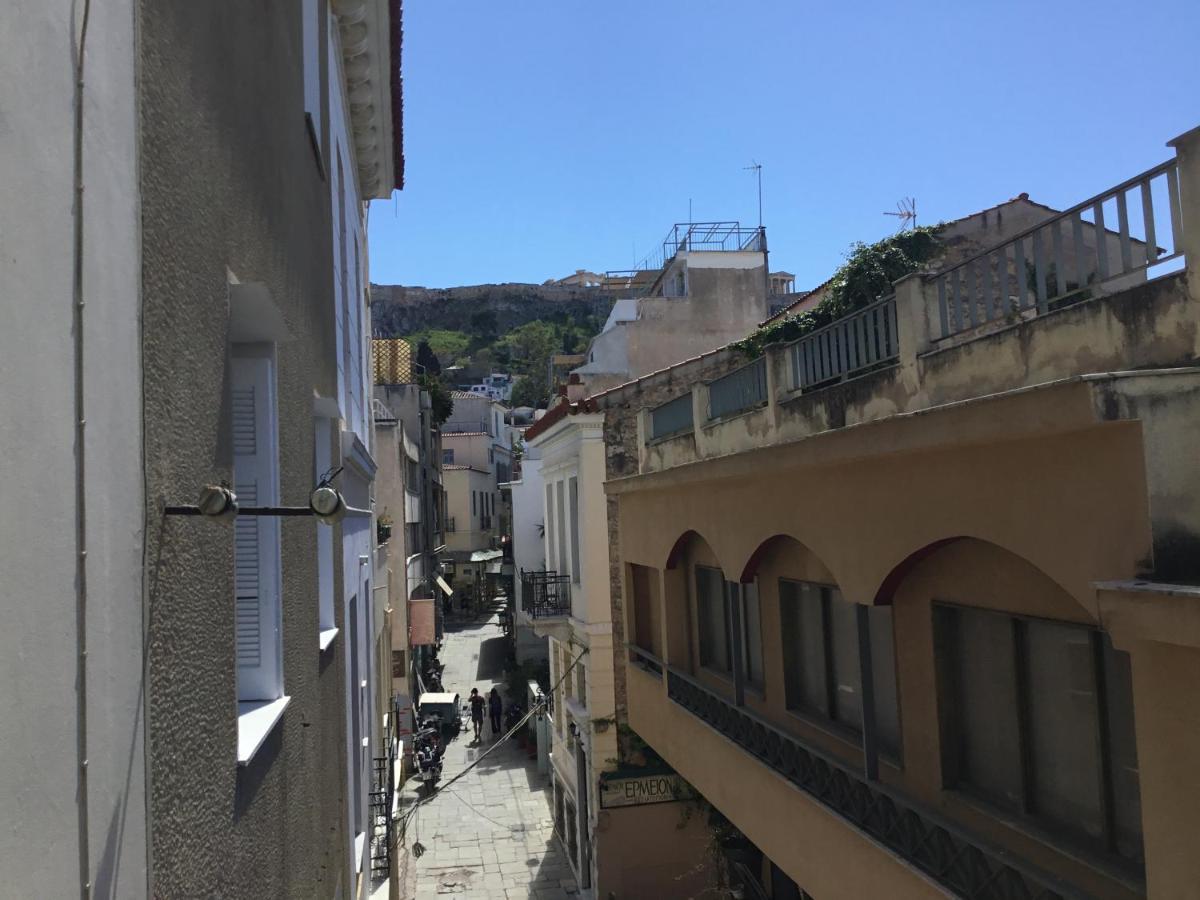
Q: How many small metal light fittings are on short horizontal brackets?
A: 2